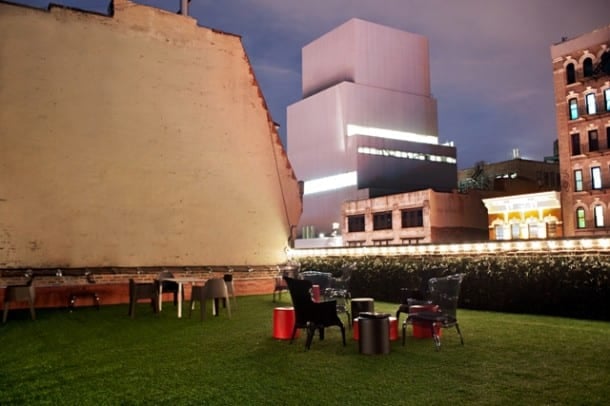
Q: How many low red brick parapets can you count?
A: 1